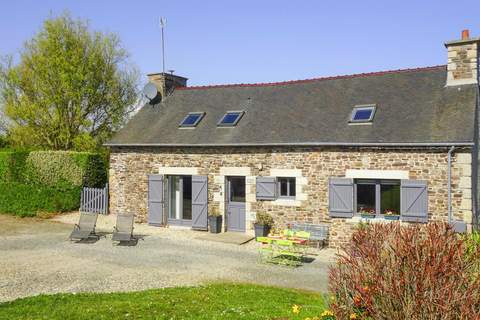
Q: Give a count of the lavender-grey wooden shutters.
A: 5